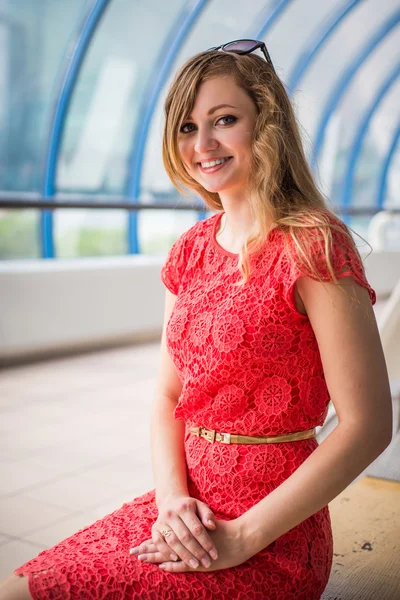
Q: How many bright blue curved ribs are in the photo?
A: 7